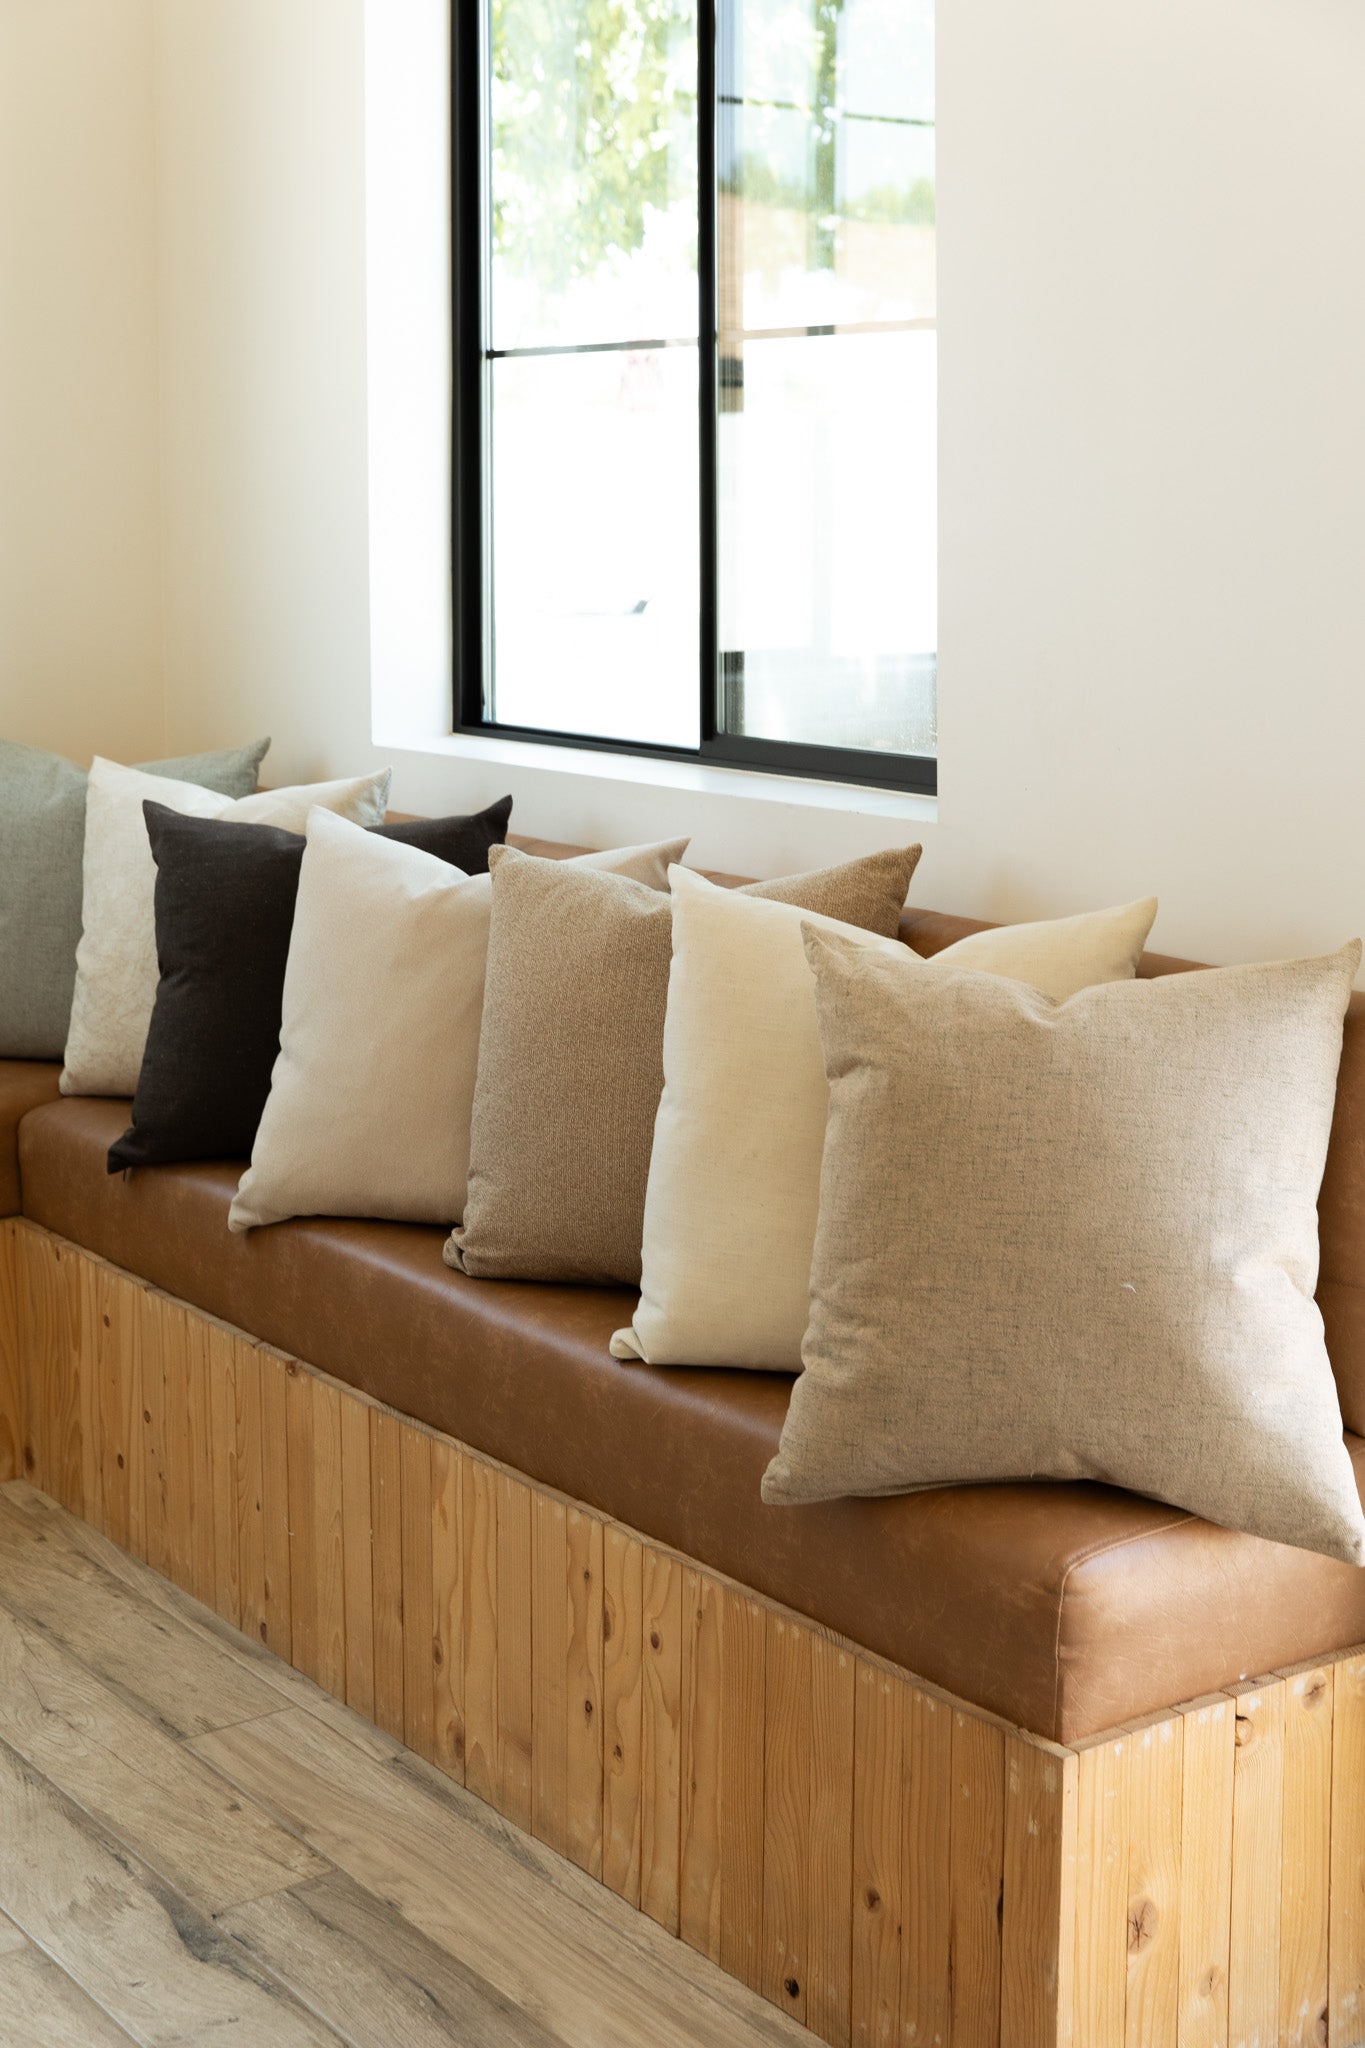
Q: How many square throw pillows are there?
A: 7